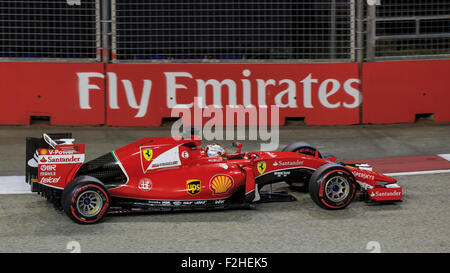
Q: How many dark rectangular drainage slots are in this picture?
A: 4